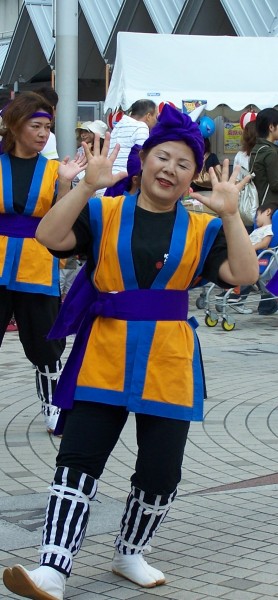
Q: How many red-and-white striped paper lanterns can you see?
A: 3